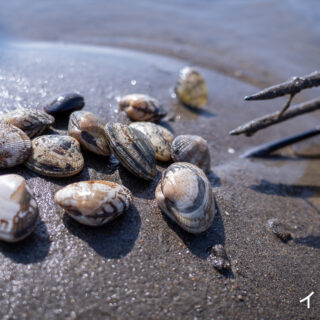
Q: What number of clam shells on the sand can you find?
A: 13